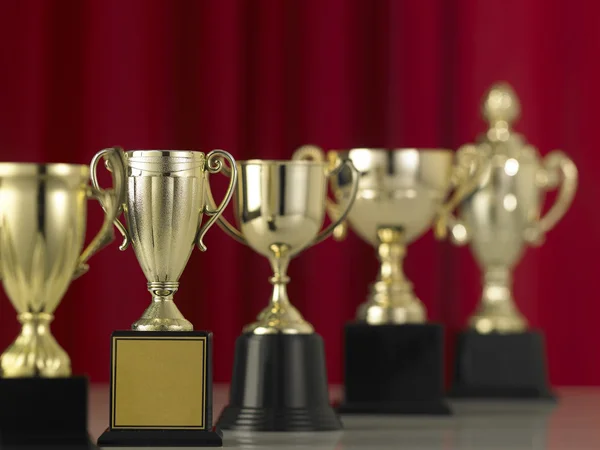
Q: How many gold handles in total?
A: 9